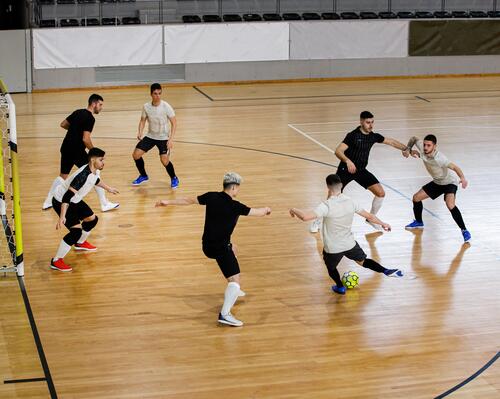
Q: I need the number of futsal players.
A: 7